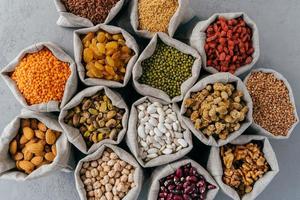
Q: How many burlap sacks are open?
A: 14